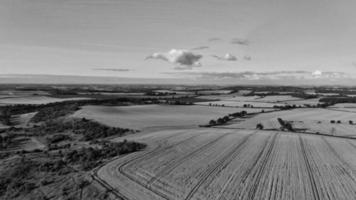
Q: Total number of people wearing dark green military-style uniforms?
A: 0